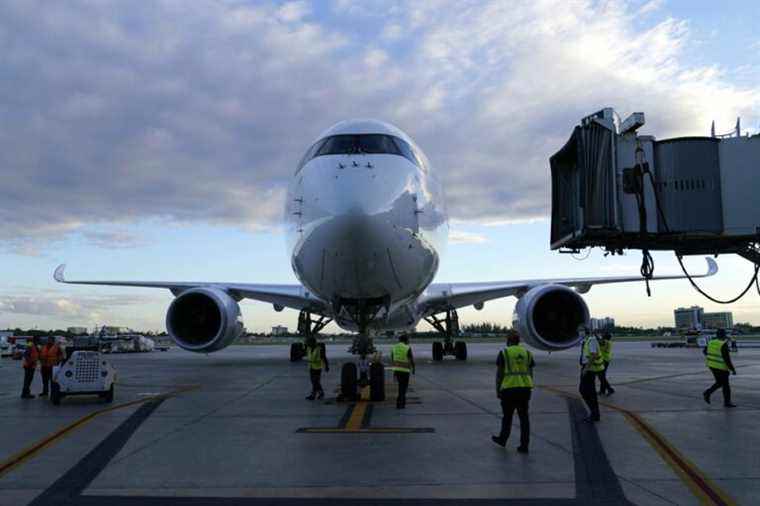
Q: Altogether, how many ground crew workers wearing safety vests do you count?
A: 8